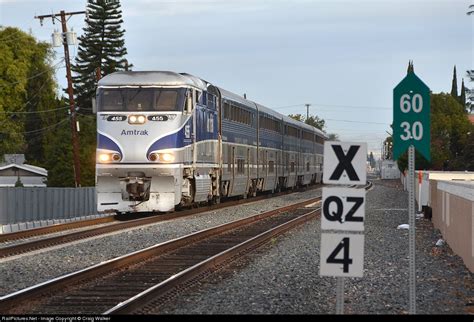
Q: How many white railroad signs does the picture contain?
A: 3